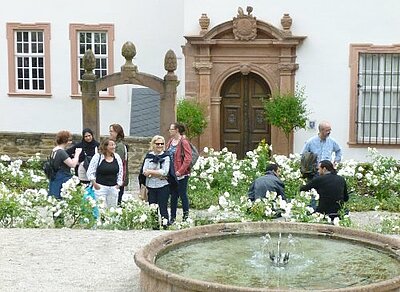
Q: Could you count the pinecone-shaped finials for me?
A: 3